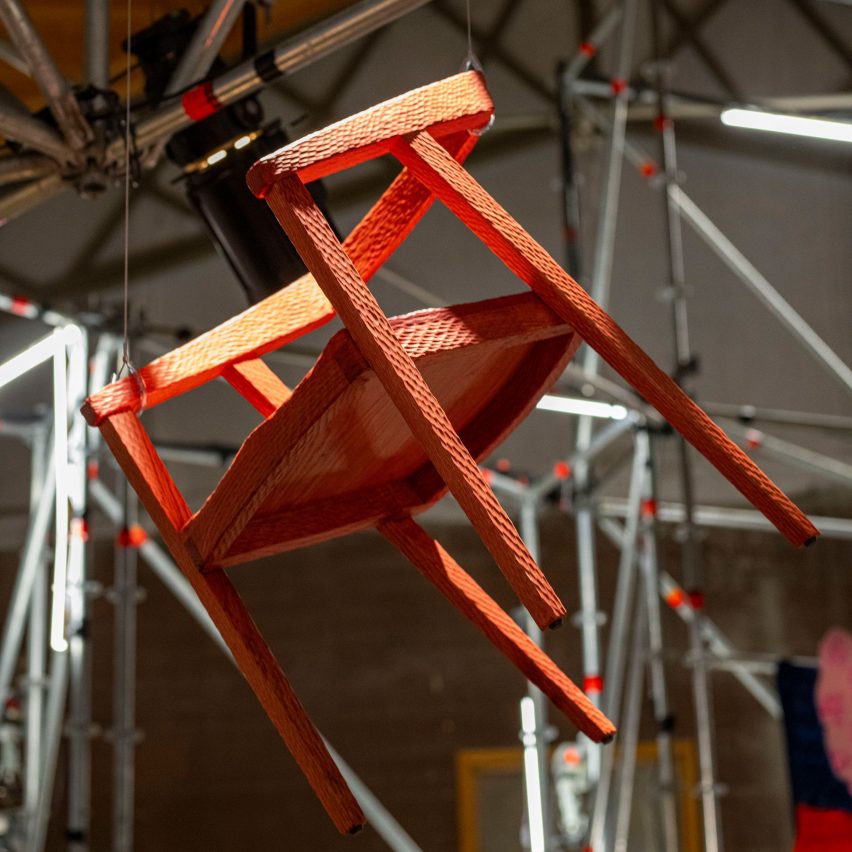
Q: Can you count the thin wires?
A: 2